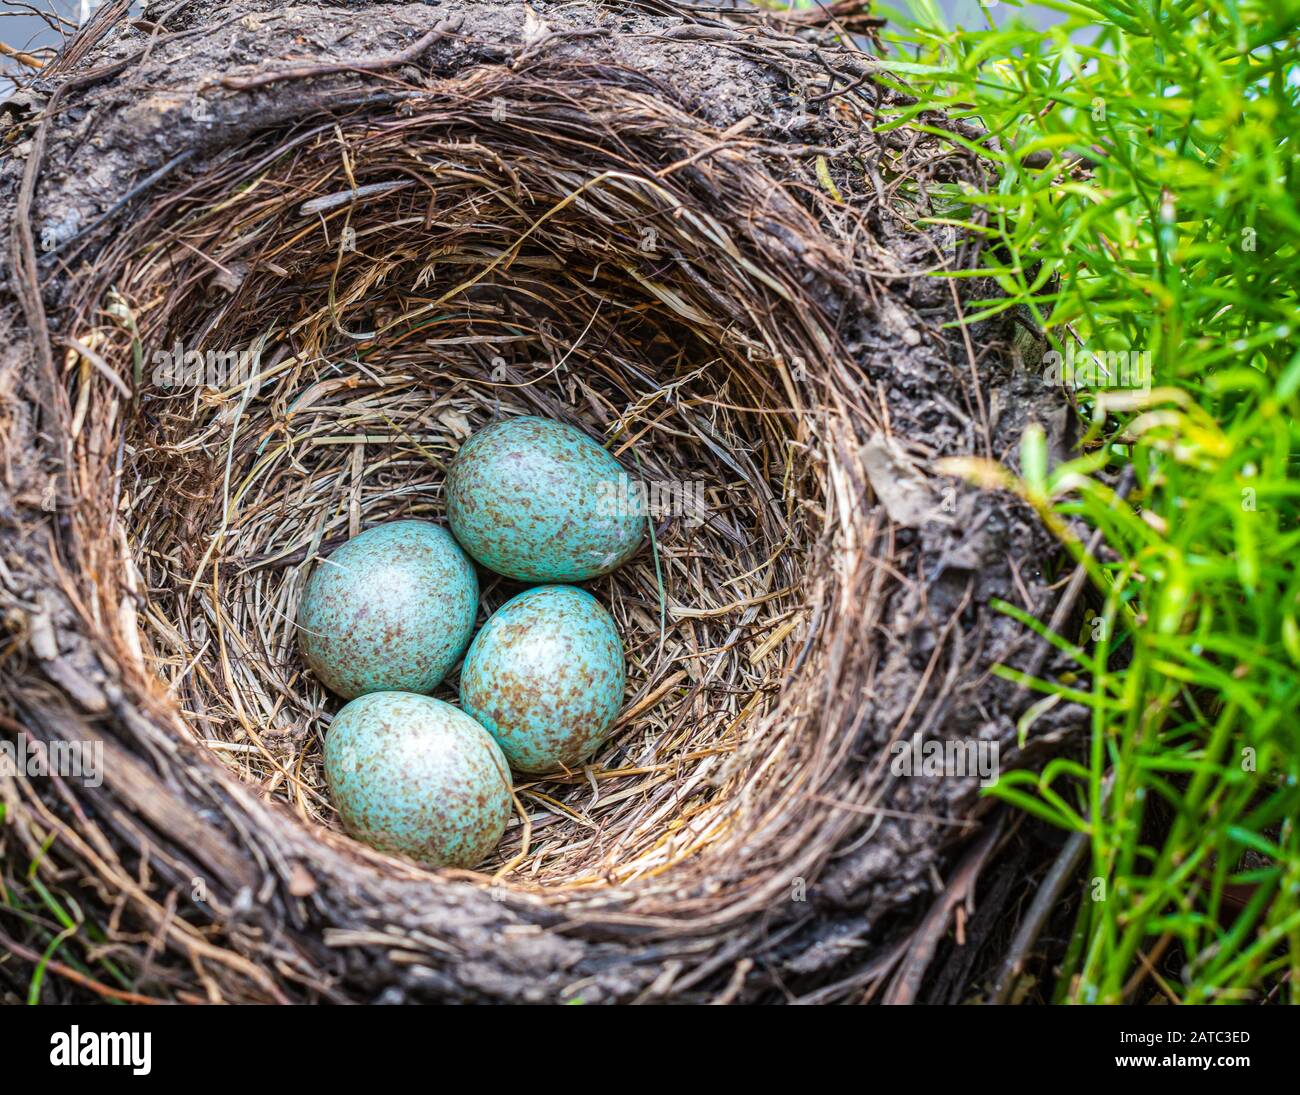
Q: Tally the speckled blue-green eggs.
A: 4